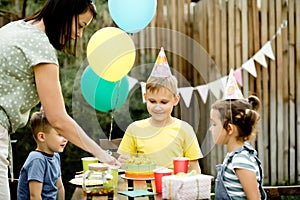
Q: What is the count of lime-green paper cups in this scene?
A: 2